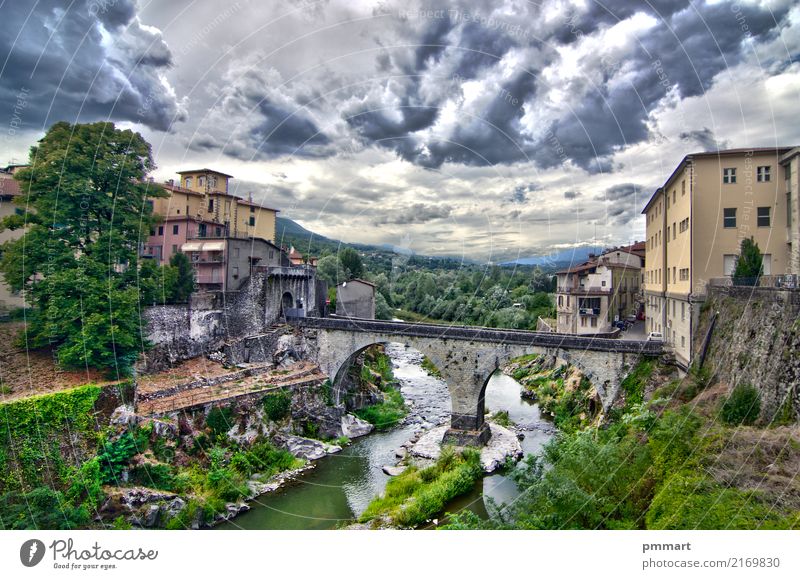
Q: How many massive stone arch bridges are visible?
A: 1